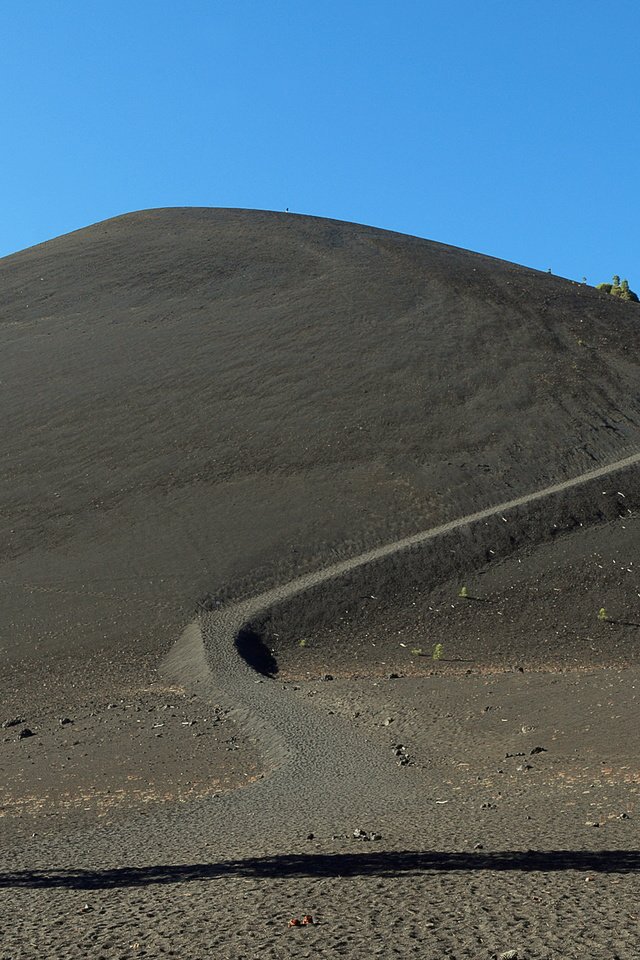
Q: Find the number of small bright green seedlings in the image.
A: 5